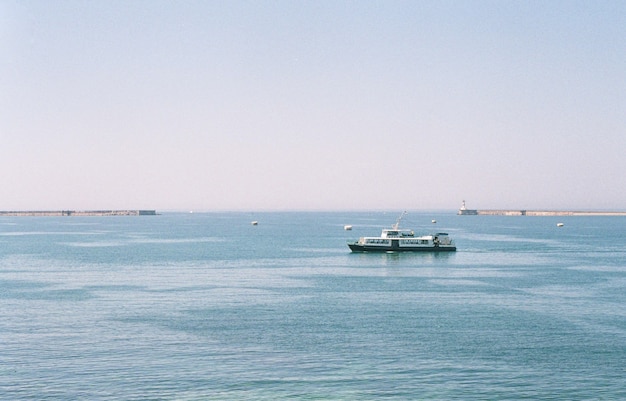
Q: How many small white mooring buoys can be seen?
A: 4